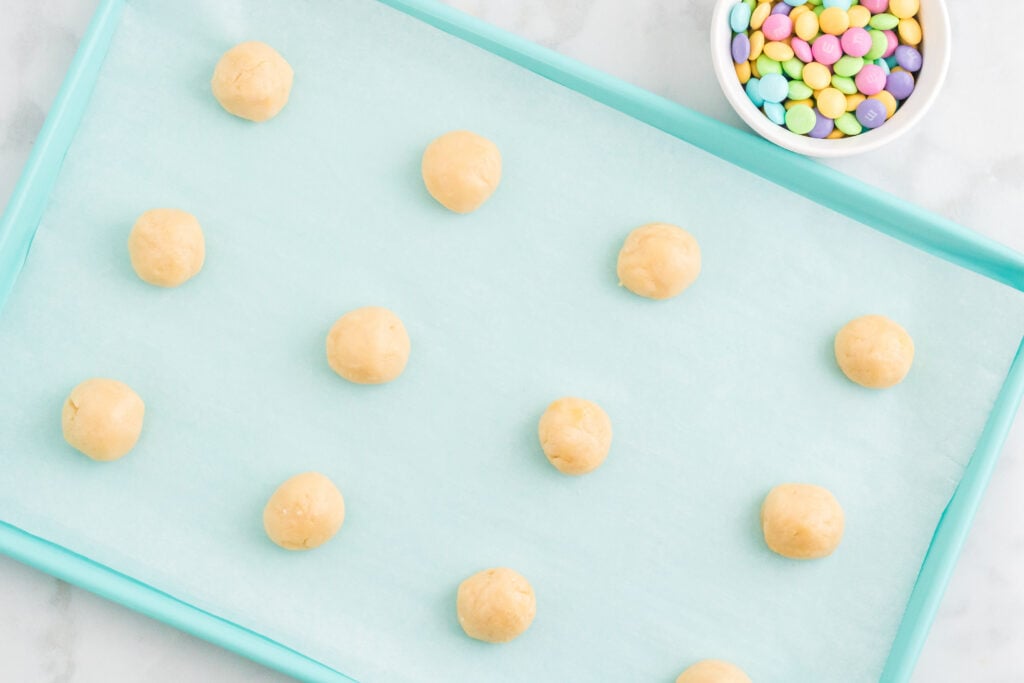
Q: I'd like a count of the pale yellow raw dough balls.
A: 12